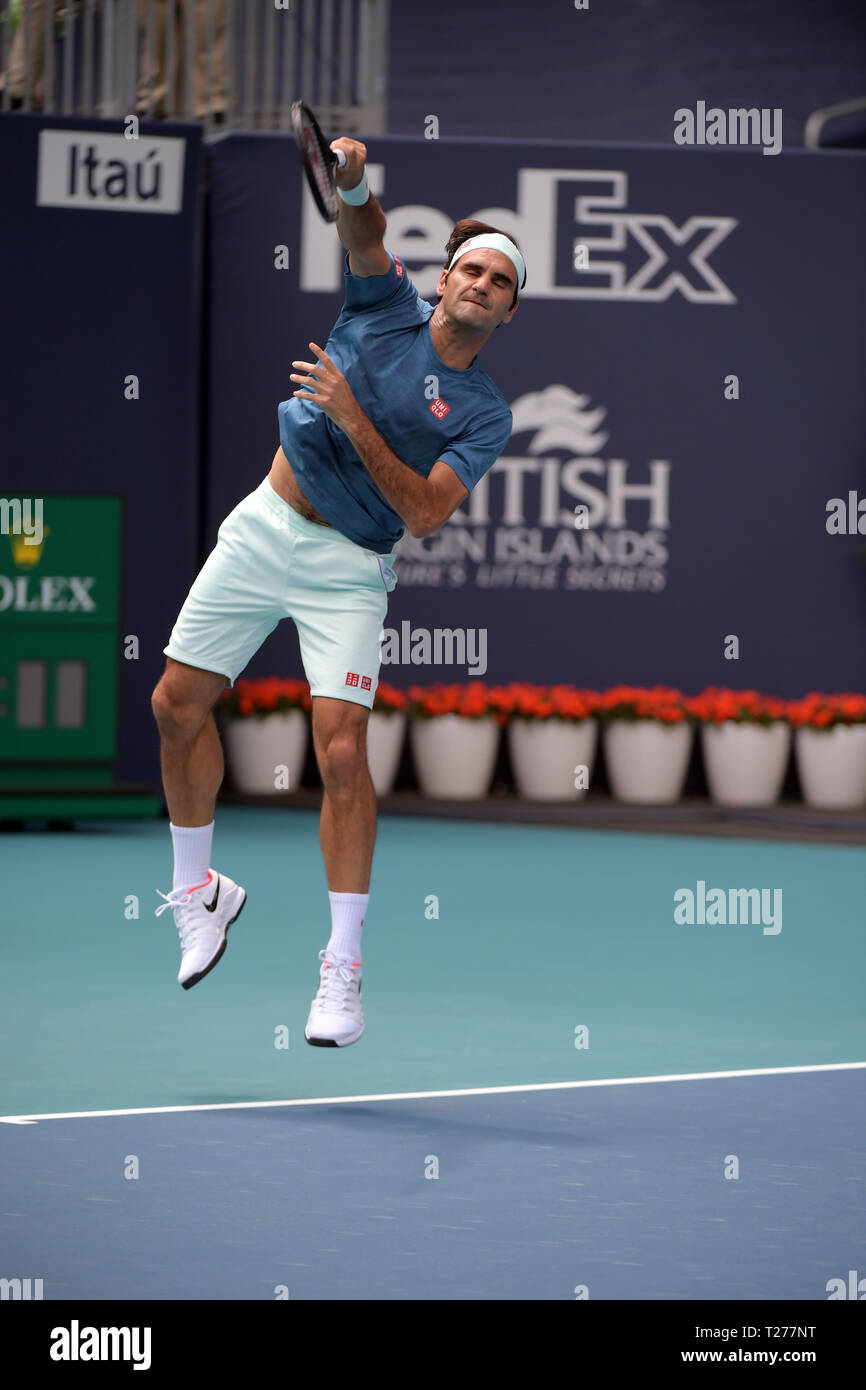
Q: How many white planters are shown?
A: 7